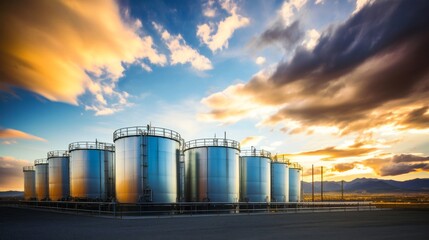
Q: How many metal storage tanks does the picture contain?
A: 9